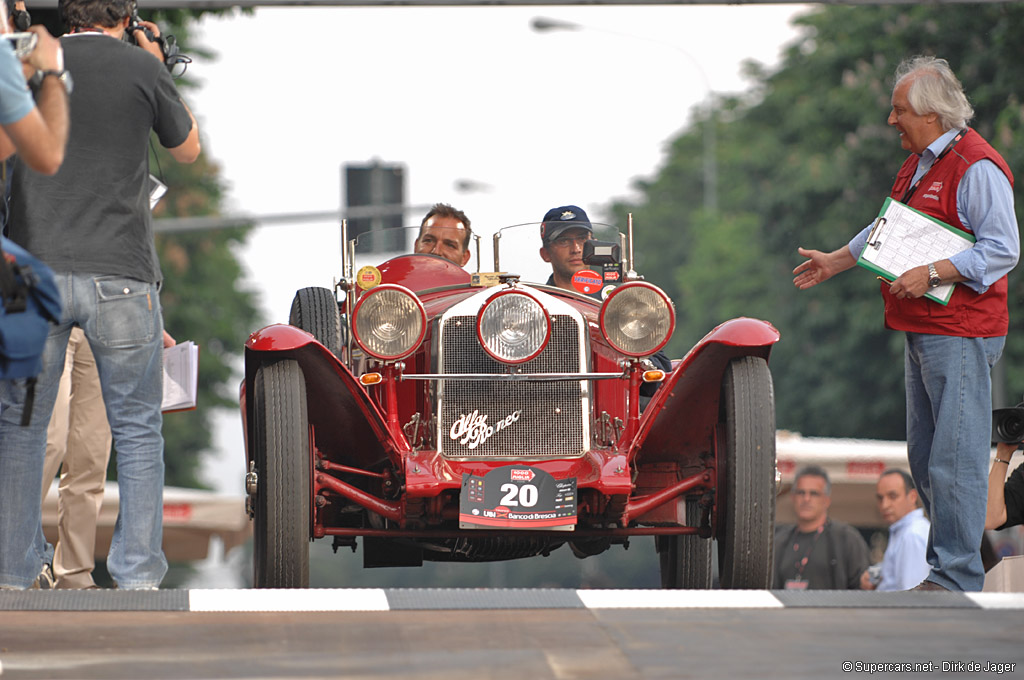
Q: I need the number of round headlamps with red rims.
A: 3